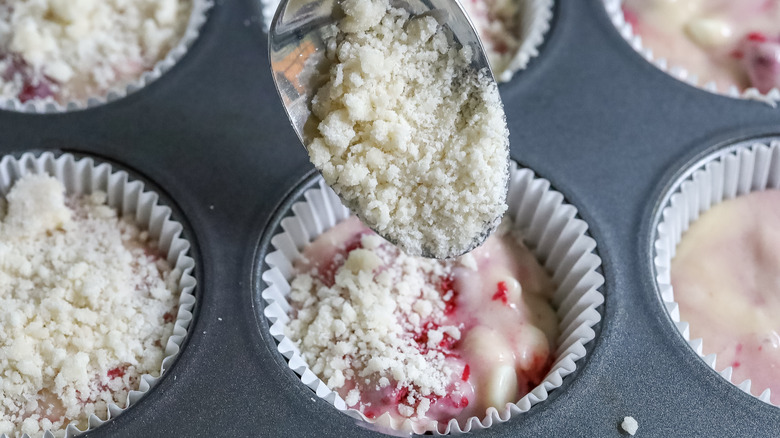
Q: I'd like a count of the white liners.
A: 6